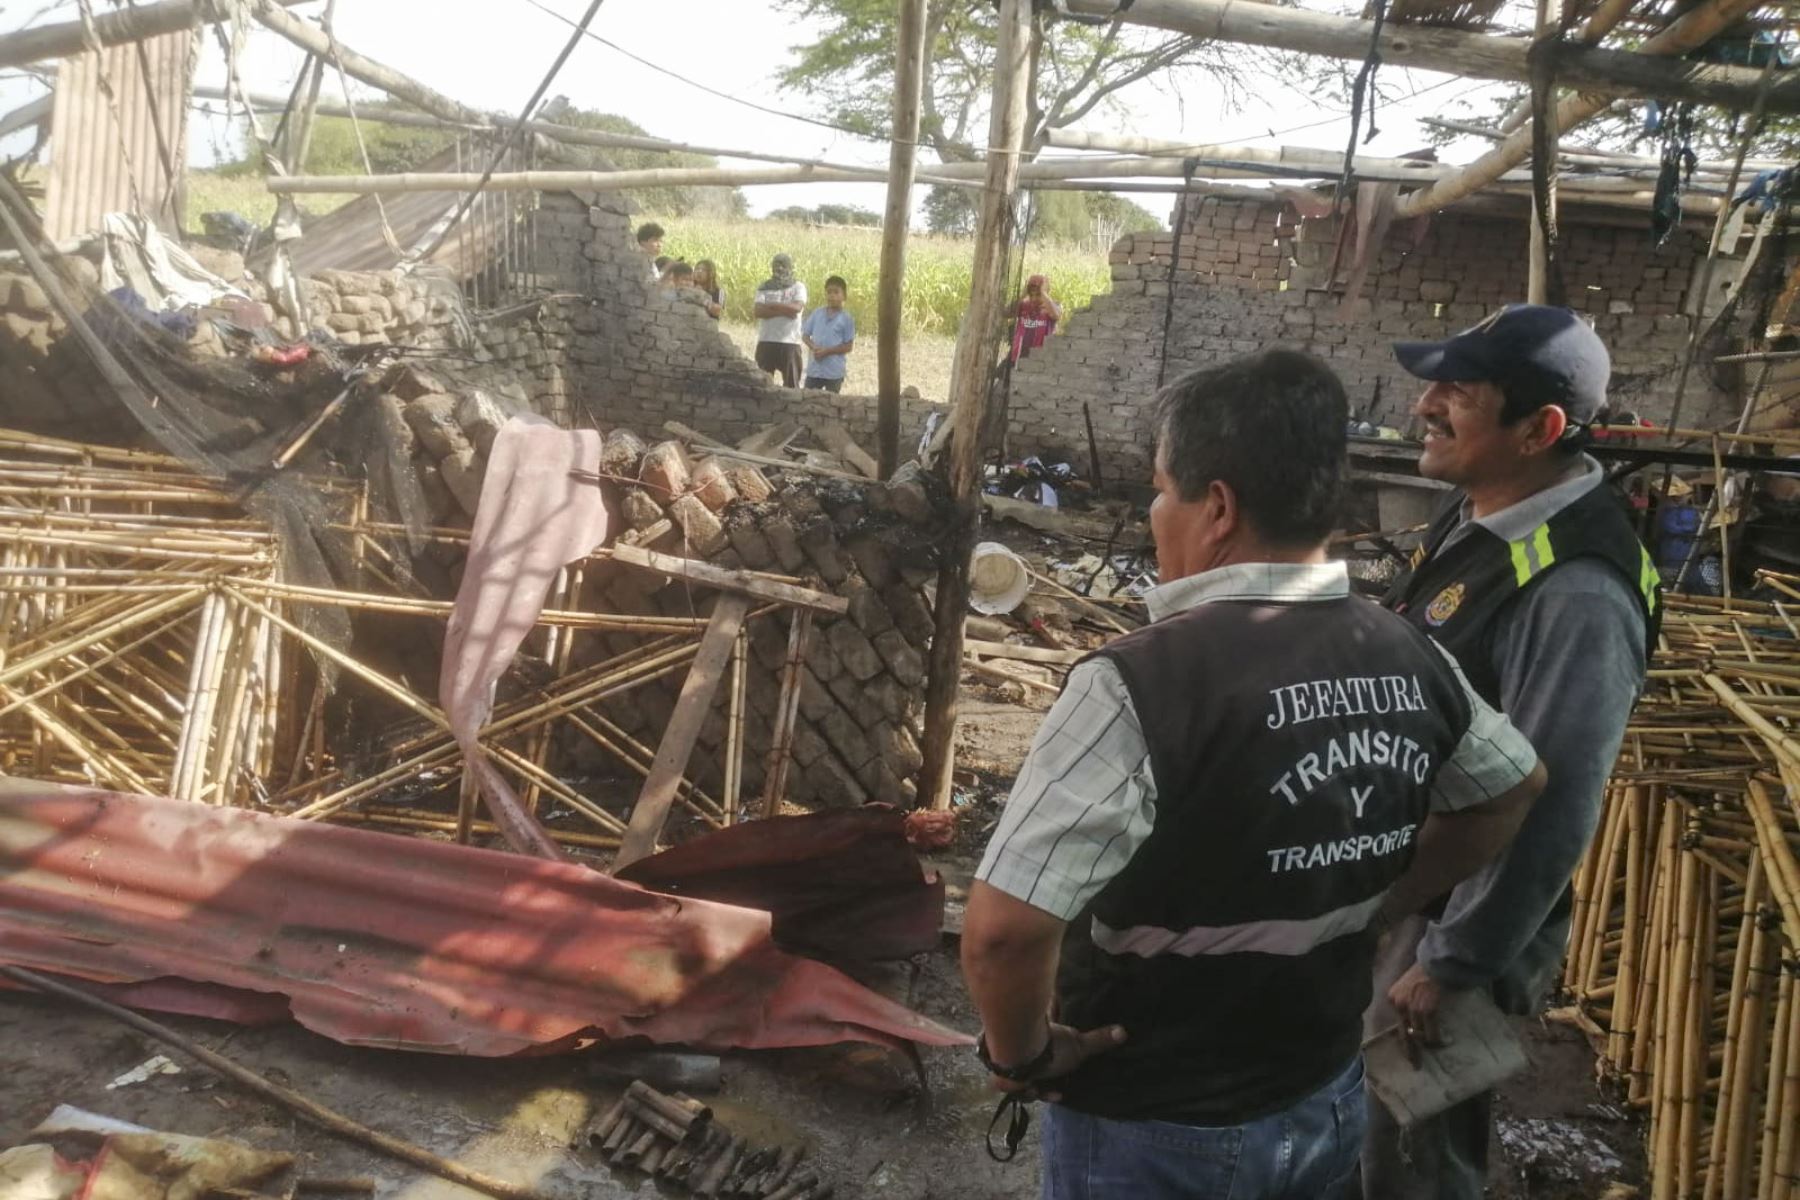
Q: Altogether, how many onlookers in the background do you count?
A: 7